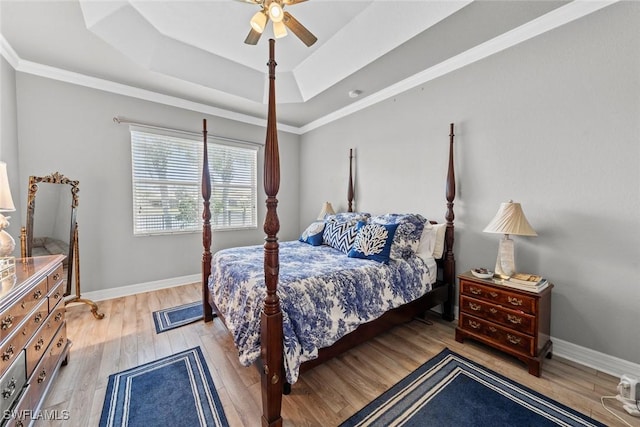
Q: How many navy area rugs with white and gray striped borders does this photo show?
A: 3